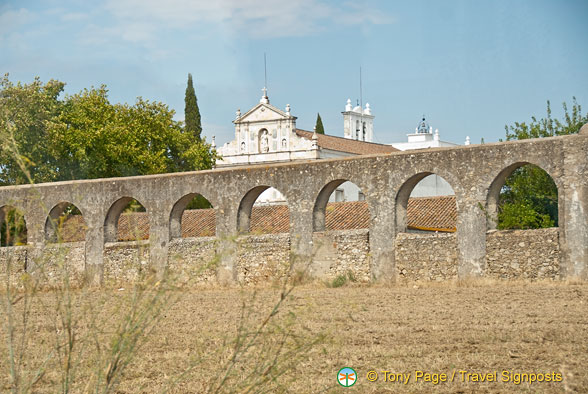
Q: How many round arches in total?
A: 8